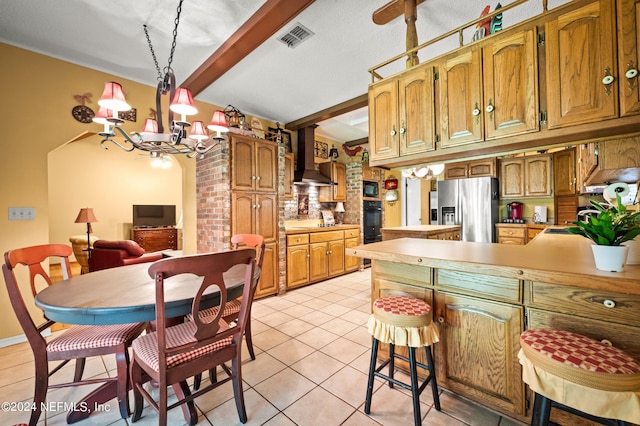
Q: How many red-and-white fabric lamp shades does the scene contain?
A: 6